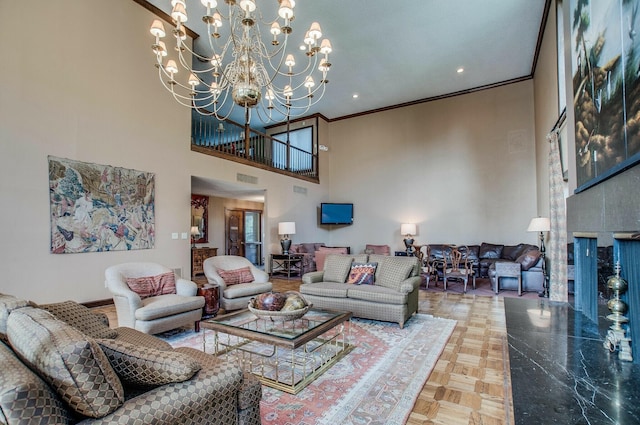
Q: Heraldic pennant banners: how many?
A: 0